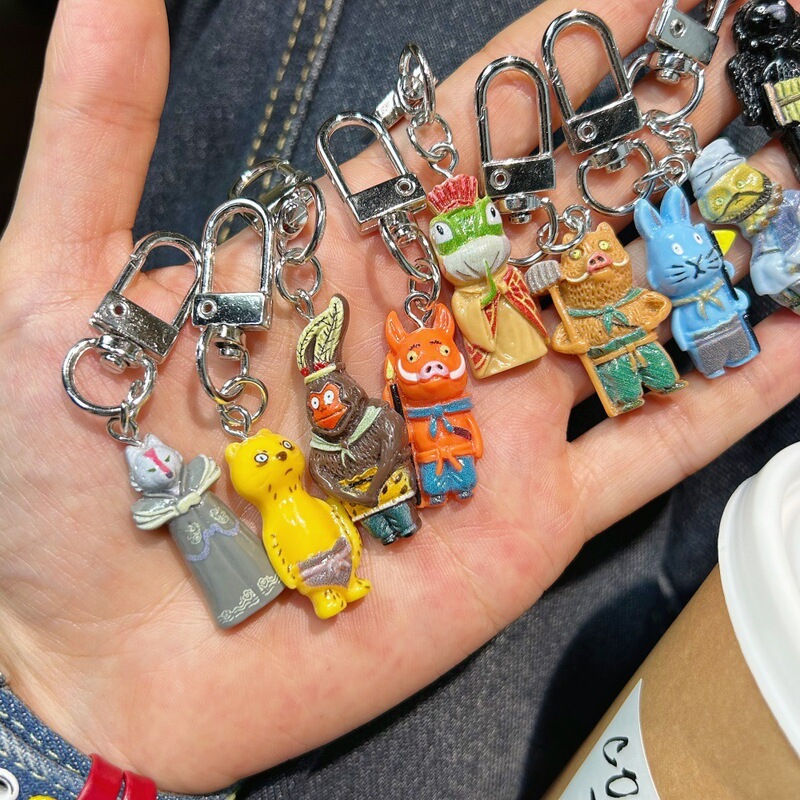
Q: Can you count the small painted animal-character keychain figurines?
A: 9